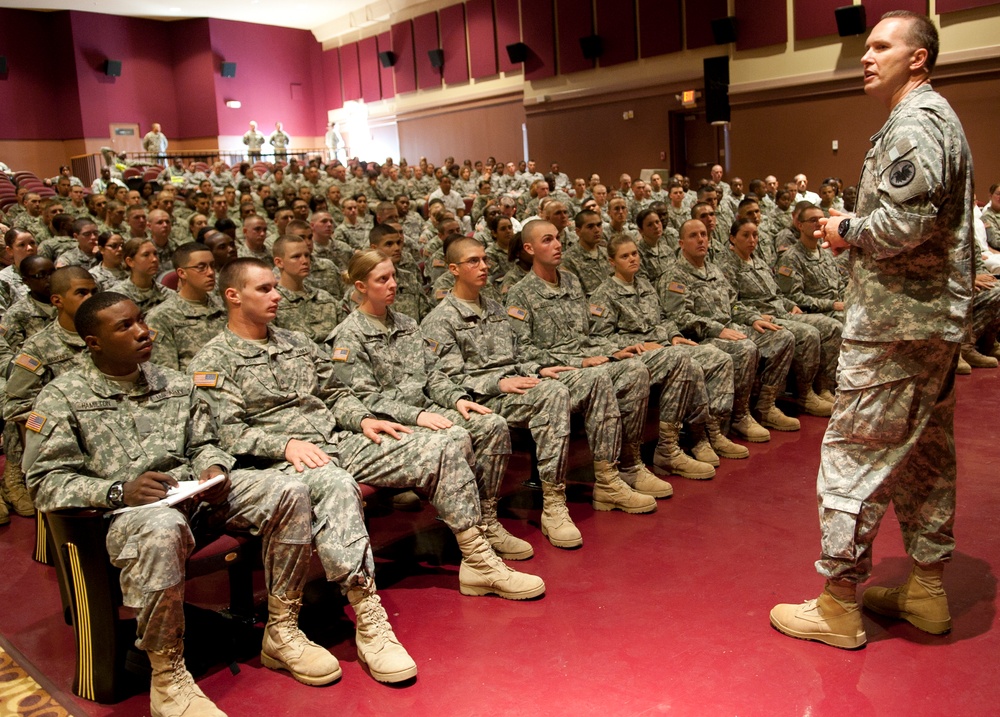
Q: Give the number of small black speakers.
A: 9